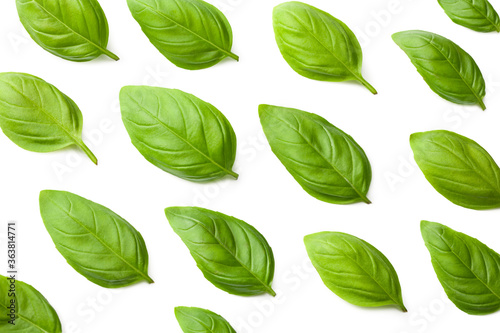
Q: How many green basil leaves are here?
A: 15